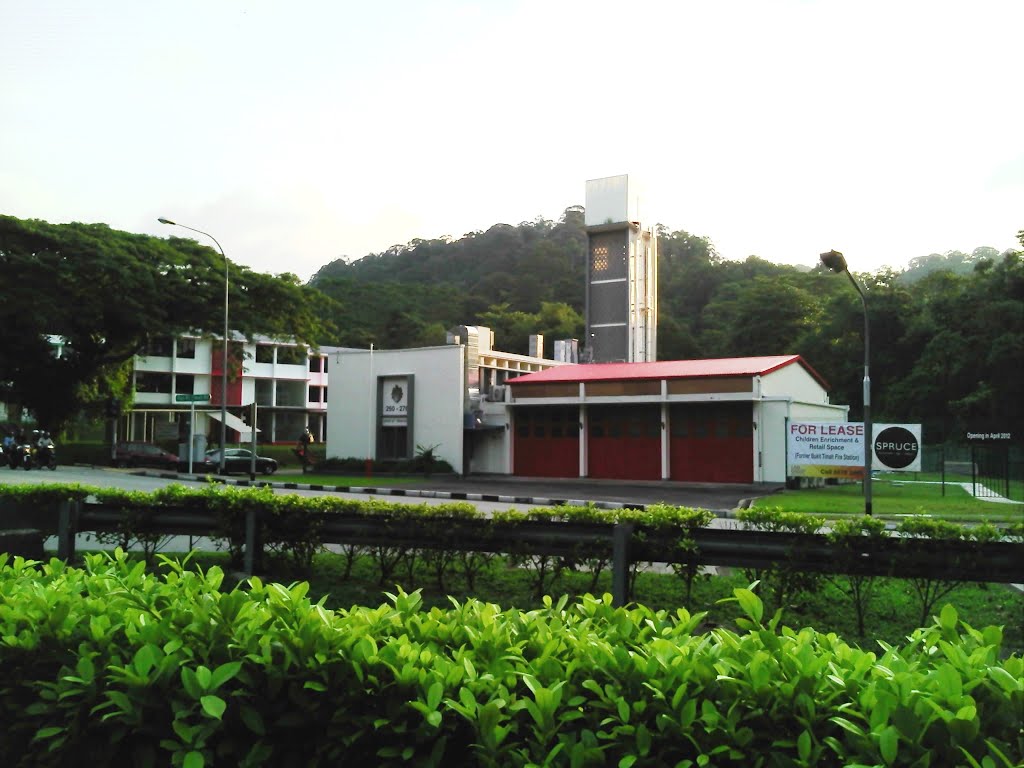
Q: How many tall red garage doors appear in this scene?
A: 3